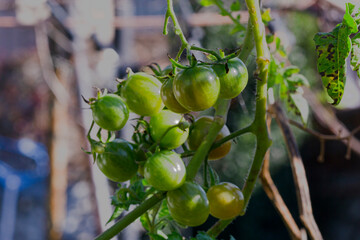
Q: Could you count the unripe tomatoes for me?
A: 11